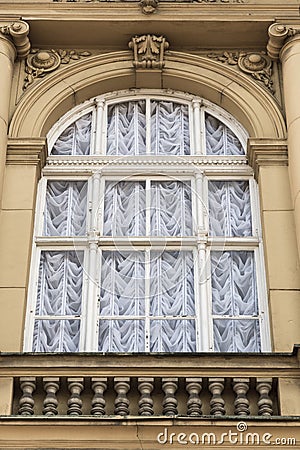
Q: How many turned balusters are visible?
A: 11